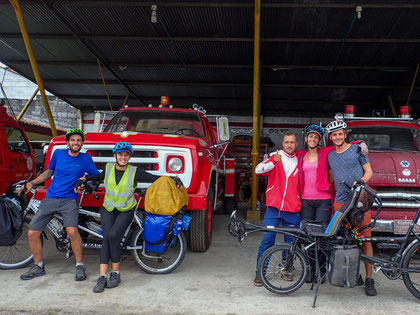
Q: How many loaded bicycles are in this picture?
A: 2